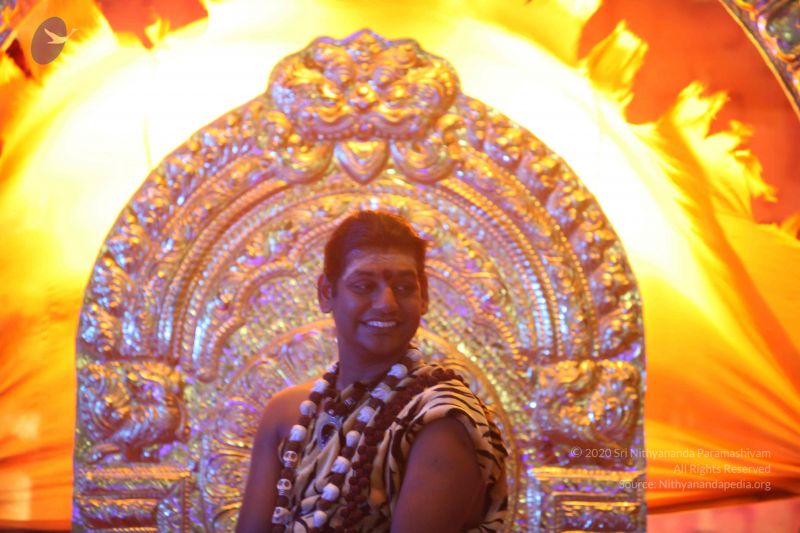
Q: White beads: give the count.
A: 15